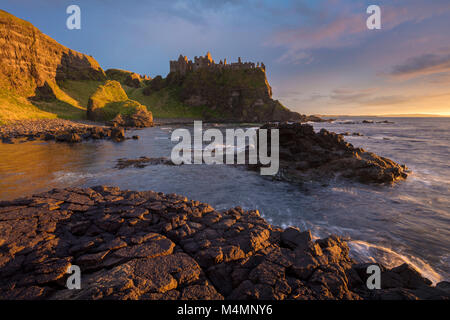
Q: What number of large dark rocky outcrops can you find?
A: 2